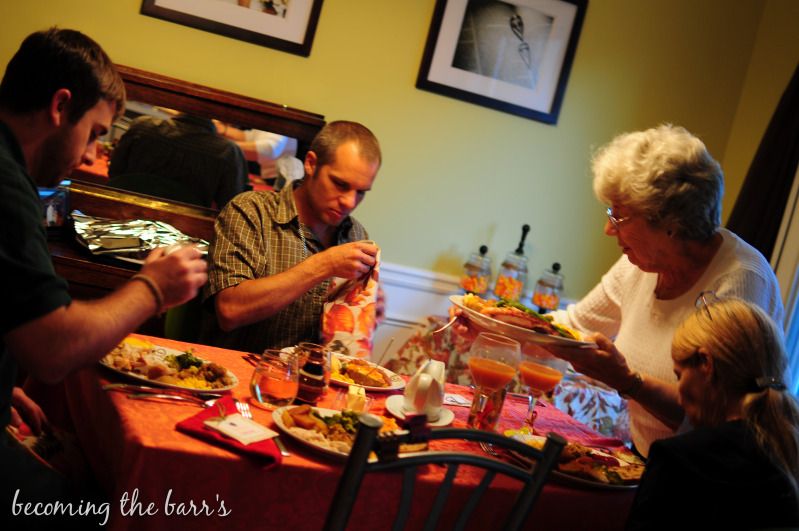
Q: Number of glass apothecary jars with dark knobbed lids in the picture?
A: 3